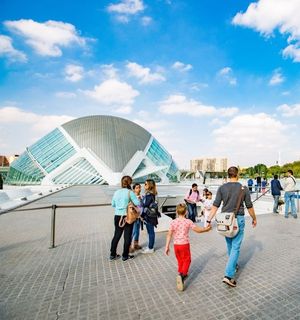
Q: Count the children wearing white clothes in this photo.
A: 1